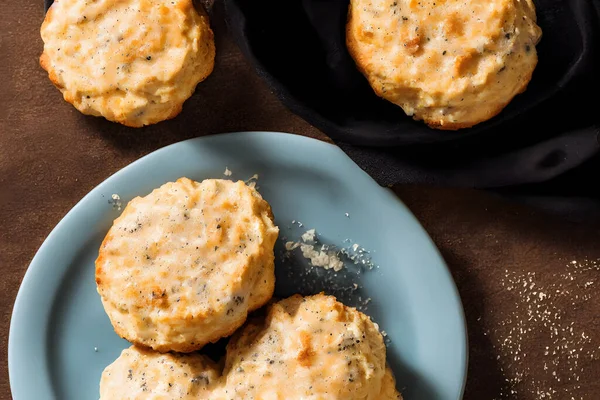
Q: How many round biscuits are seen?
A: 5